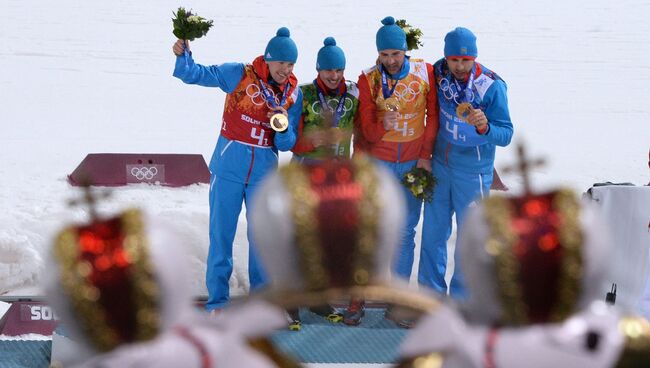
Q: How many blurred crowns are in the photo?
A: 3